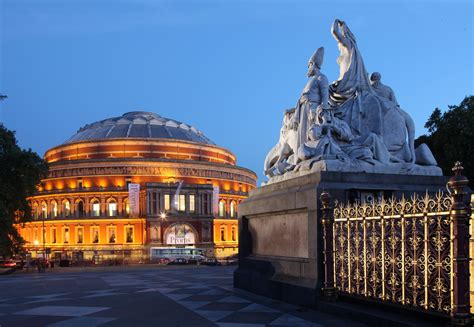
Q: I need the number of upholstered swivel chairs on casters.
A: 0